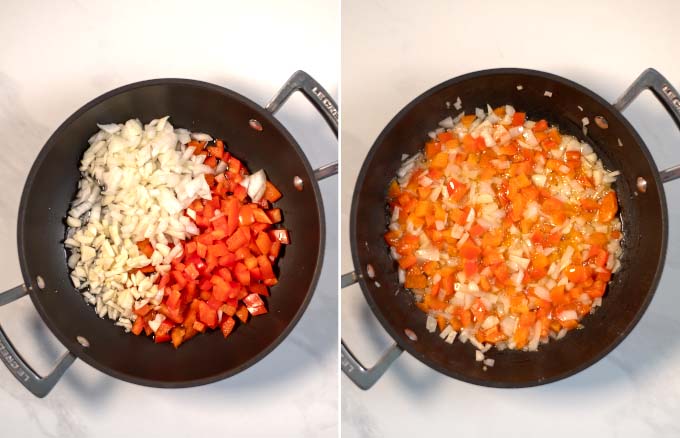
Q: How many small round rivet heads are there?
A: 8